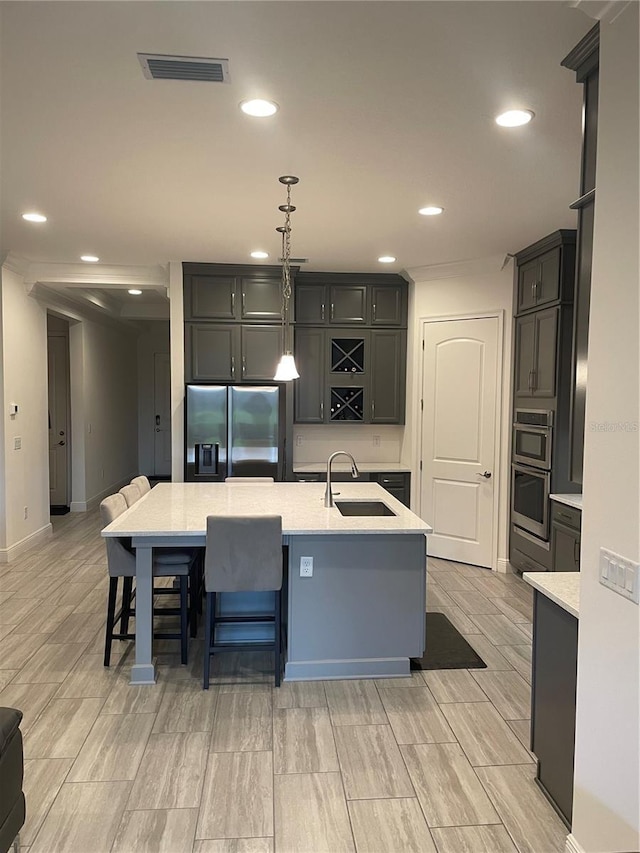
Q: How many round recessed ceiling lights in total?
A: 8